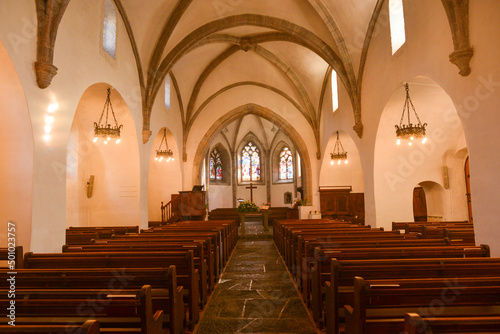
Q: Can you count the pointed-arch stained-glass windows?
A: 3